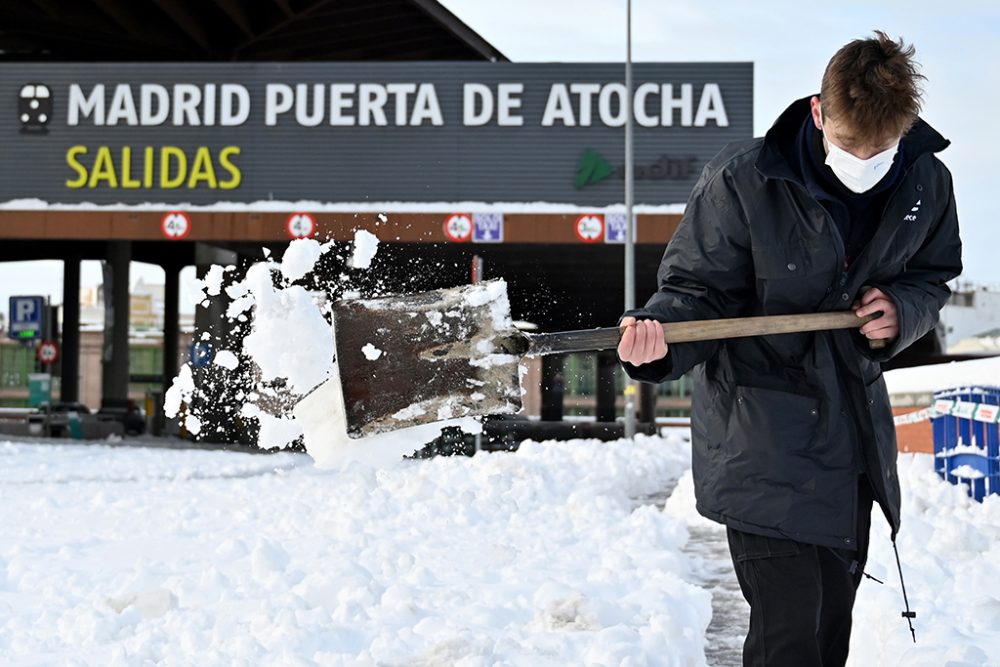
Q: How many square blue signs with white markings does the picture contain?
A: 3